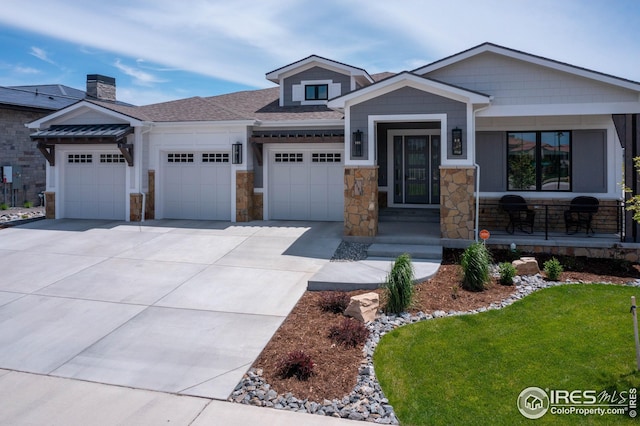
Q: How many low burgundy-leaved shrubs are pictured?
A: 3